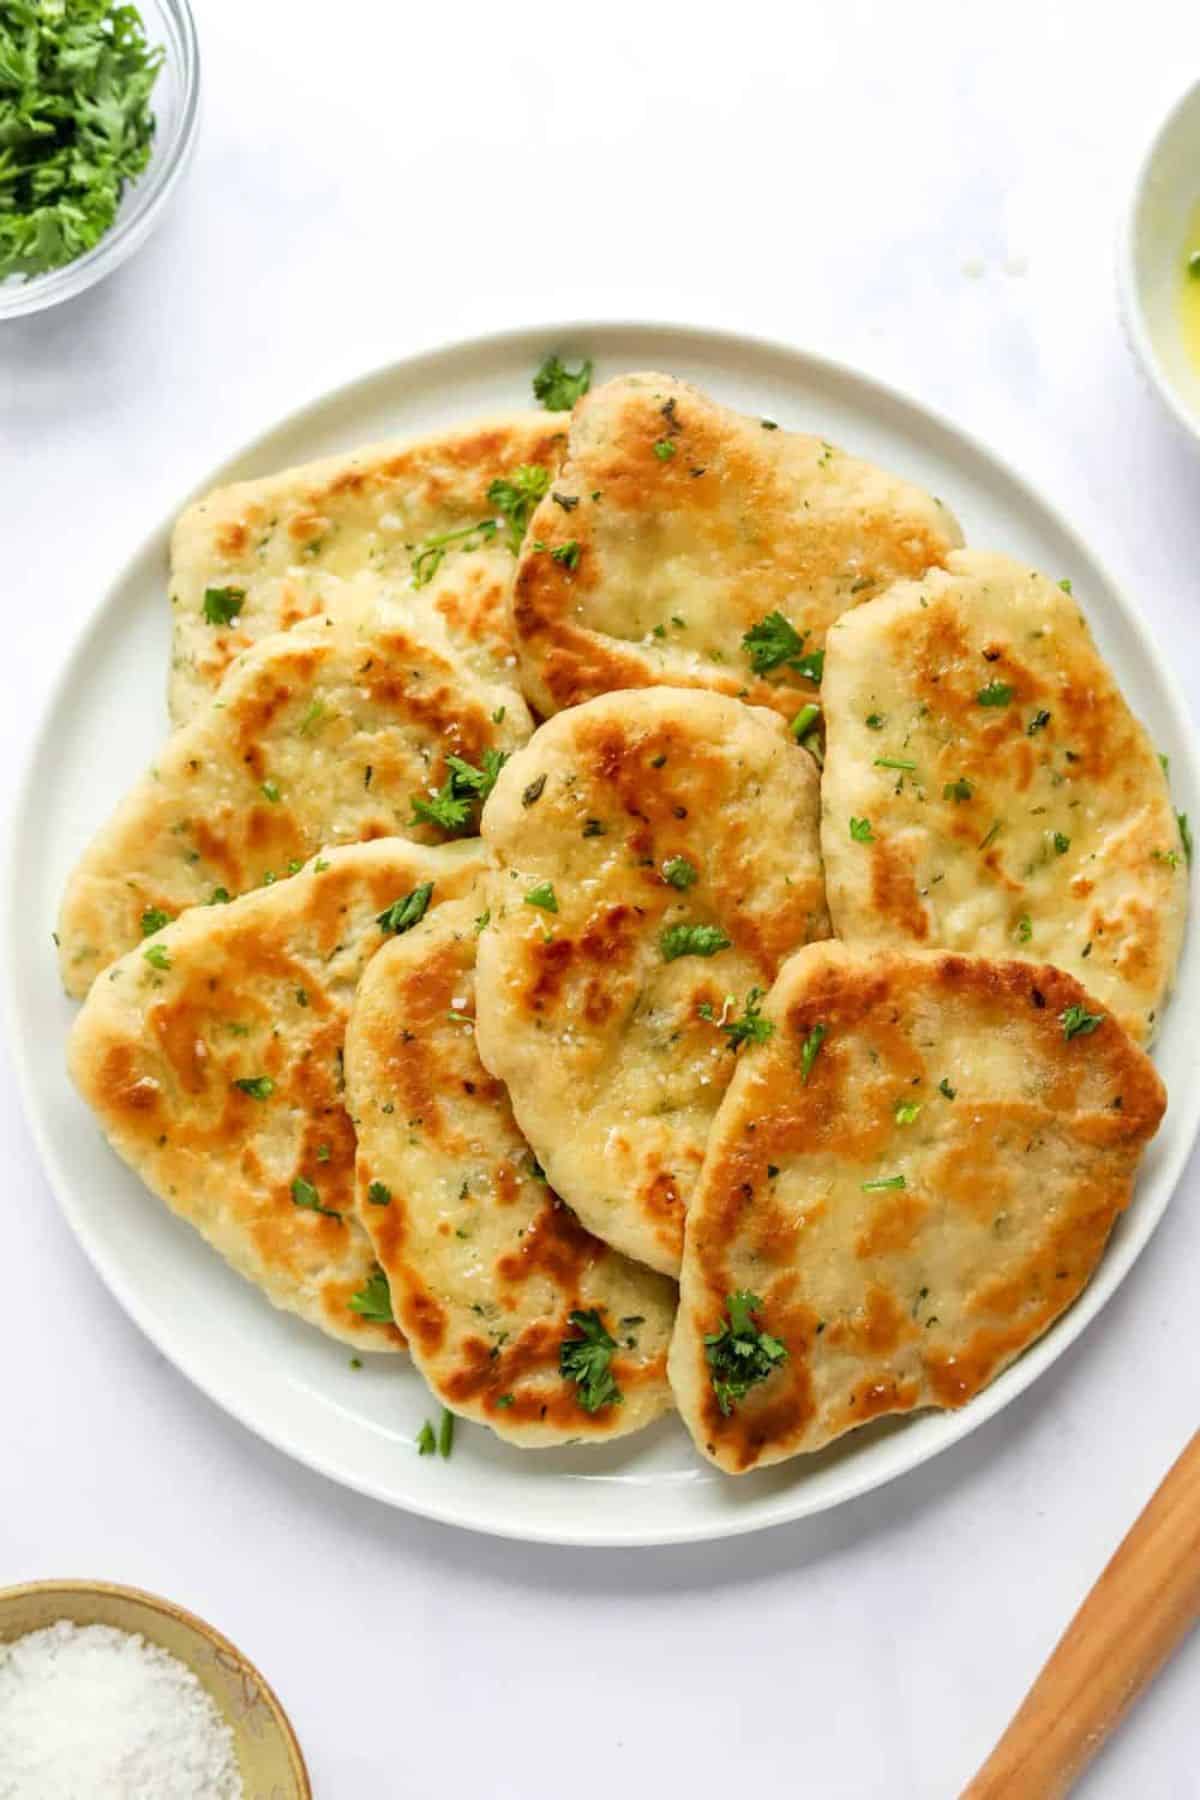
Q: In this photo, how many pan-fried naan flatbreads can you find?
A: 8